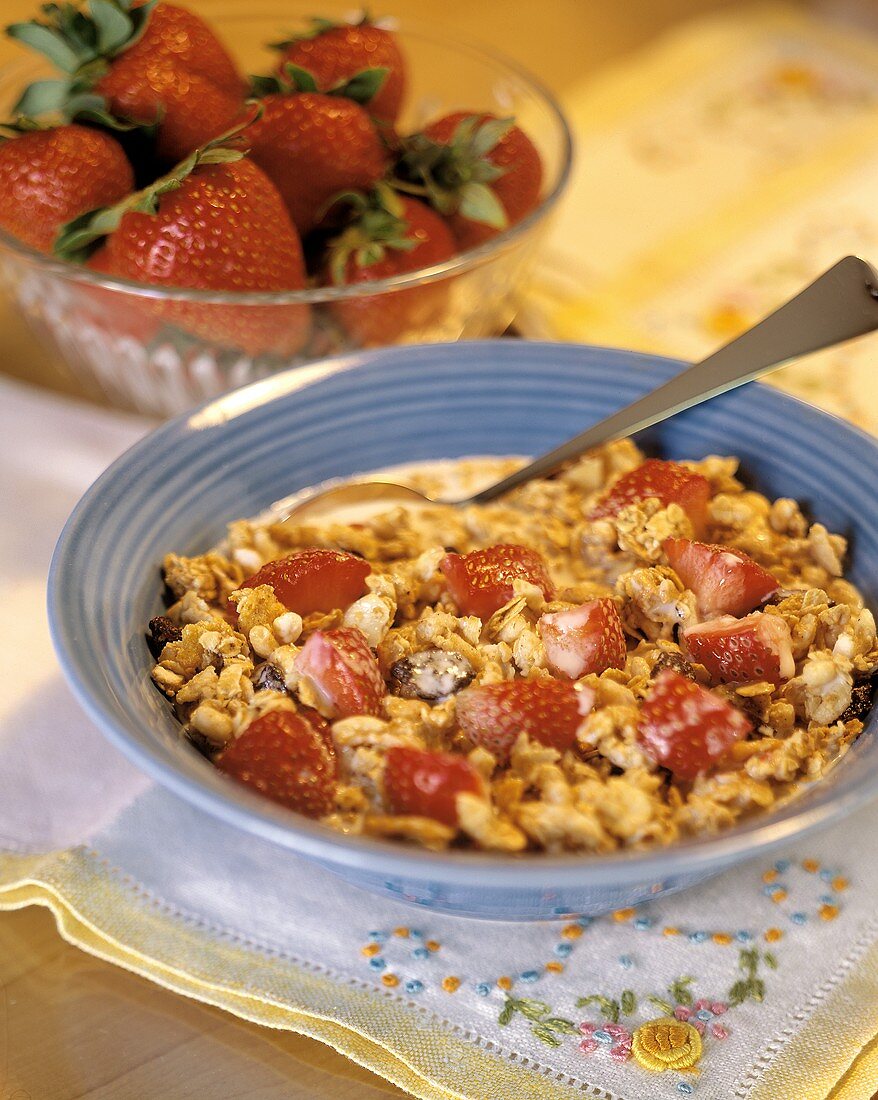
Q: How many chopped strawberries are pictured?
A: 11